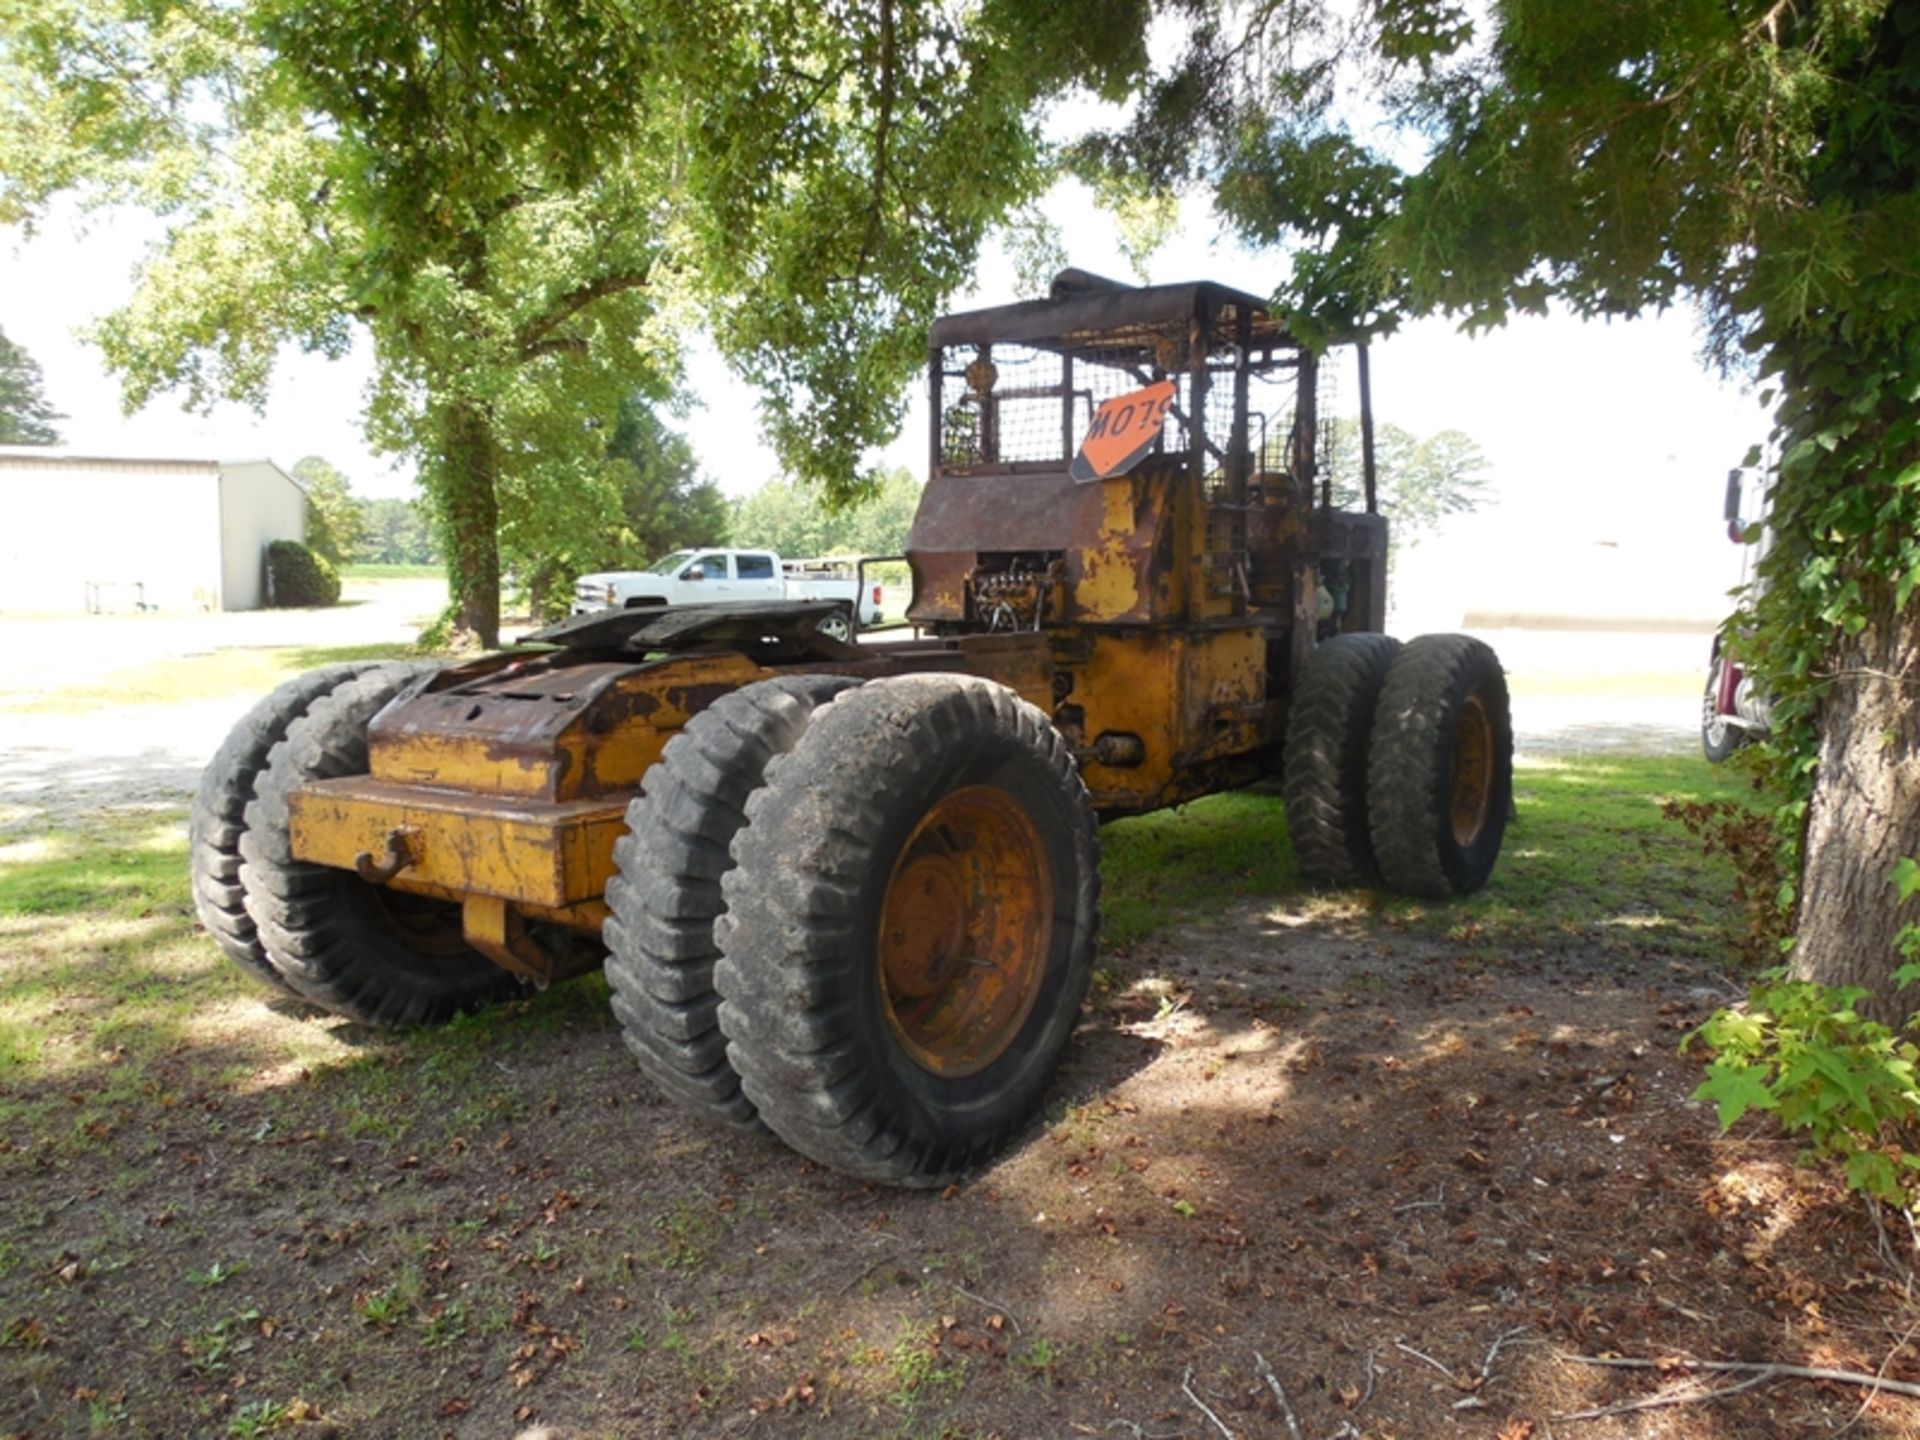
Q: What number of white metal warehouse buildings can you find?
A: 1